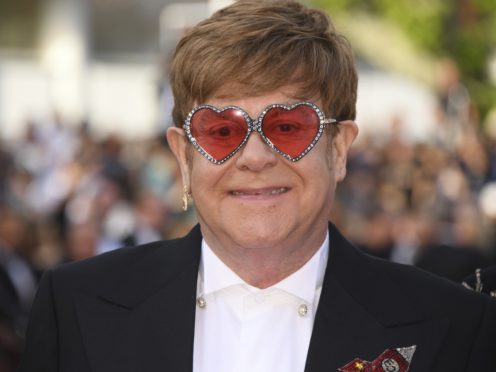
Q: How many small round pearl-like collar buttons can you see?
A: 2